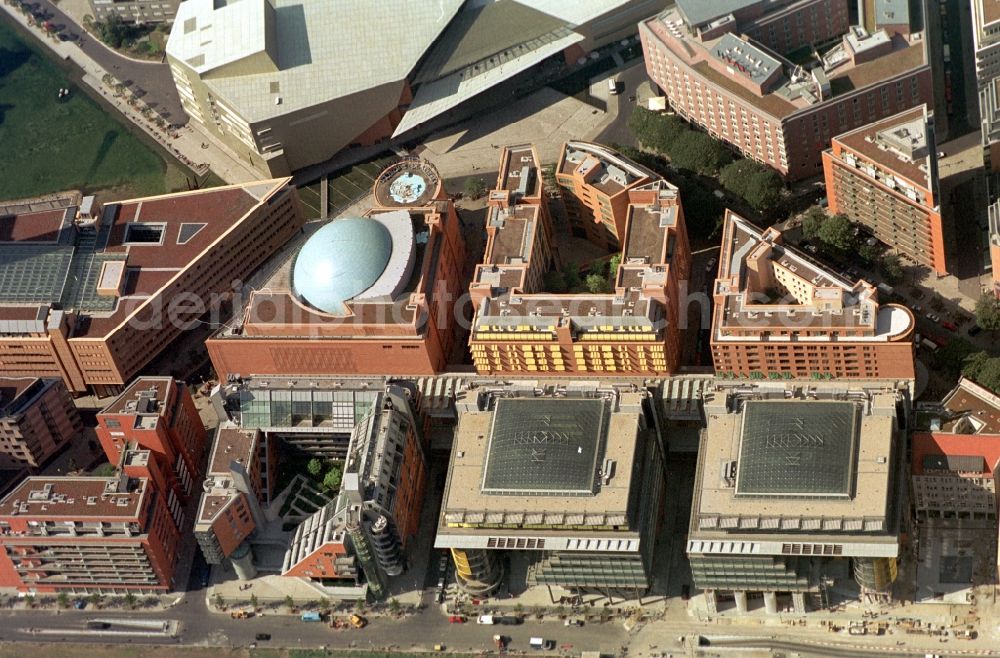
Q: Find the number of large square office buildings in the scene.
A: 2